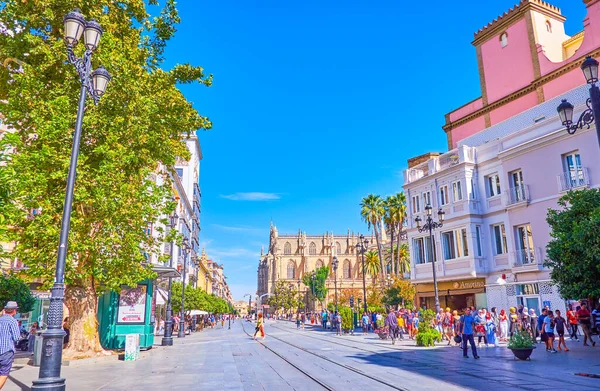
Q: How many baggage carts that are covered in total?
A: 0